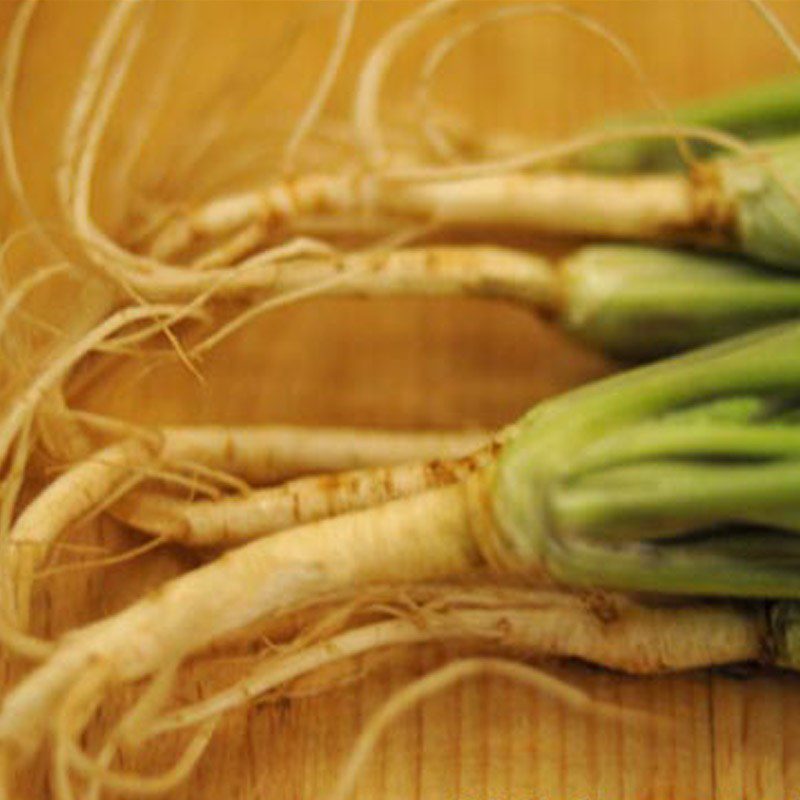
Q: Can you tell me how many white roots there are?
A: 6